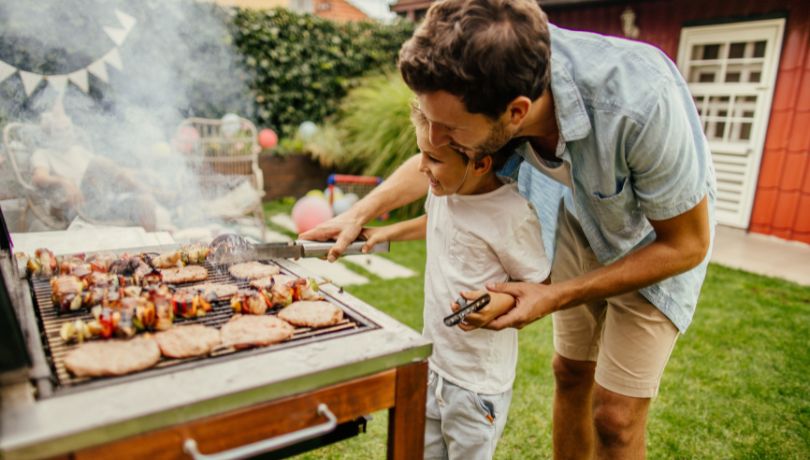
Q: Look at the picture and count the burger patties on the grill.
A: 7